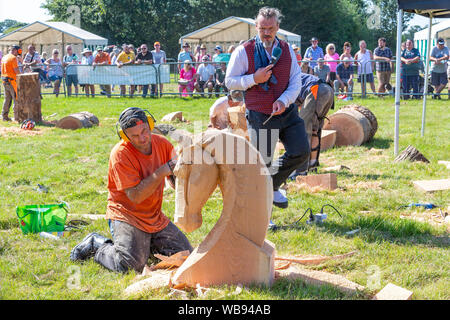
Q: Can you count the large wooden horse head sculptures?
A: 1